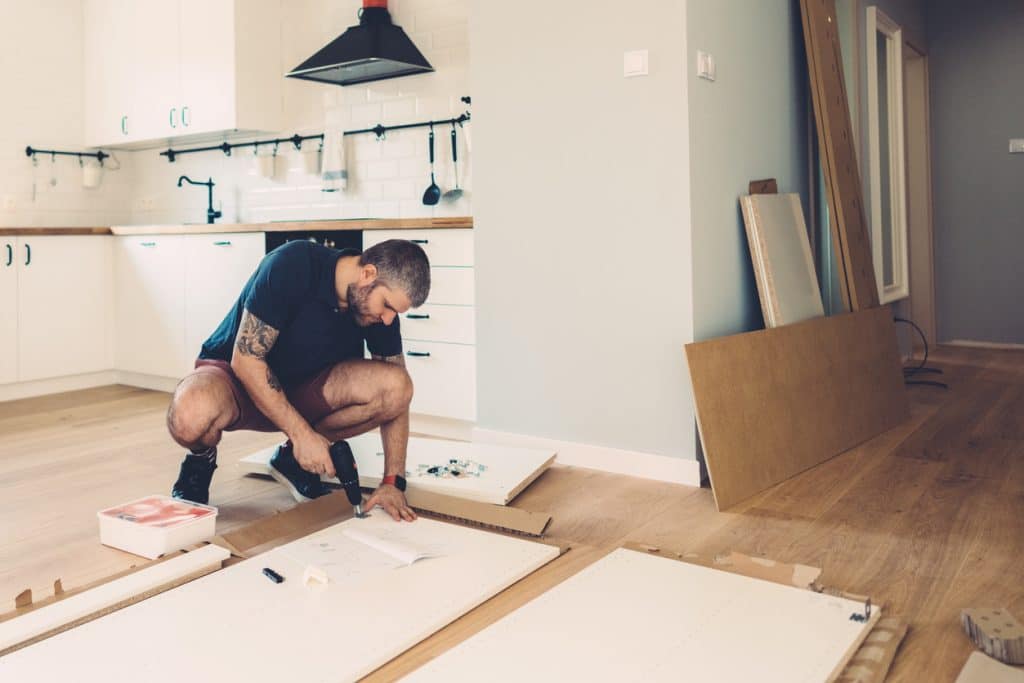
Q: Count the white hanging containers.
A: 3